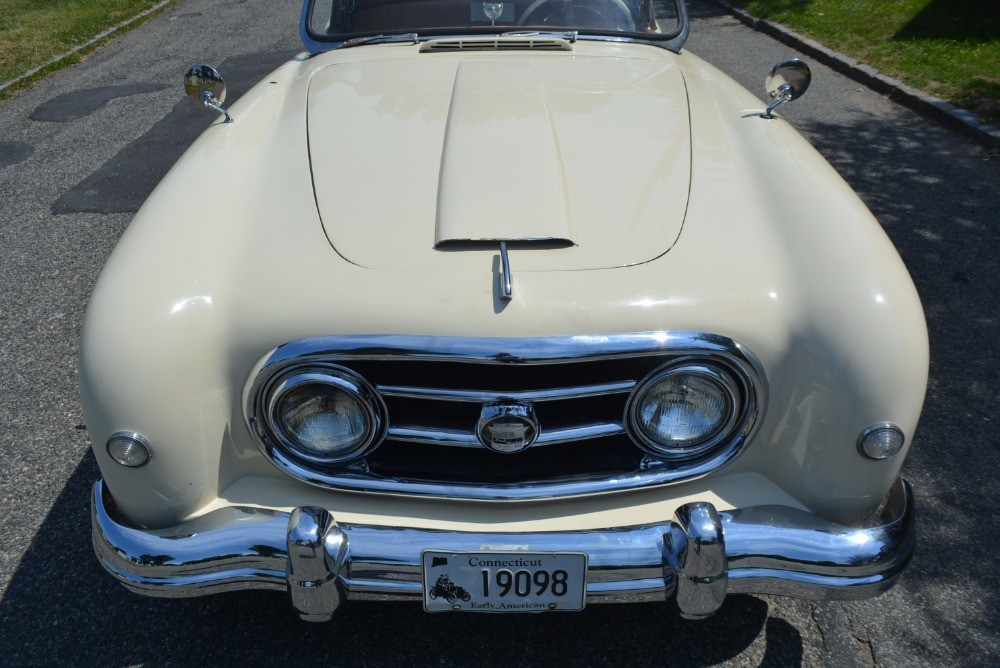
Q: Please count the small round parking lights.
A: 2